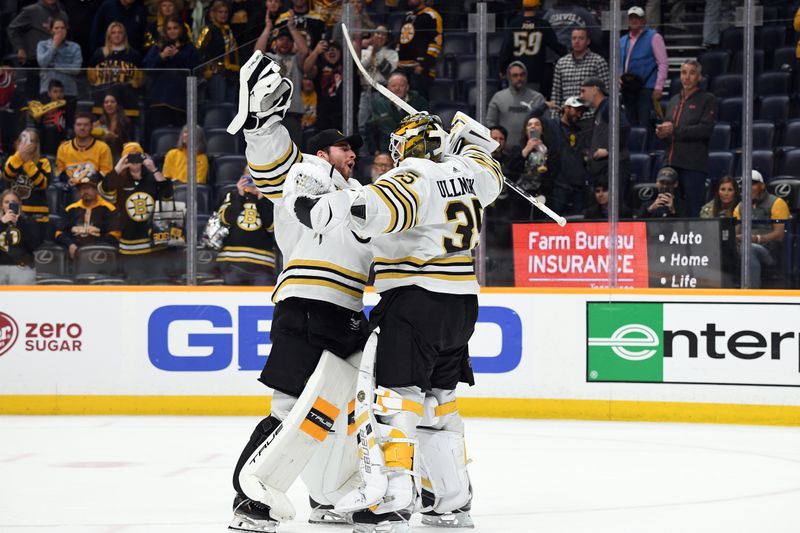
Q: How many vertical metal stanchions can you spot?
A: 5